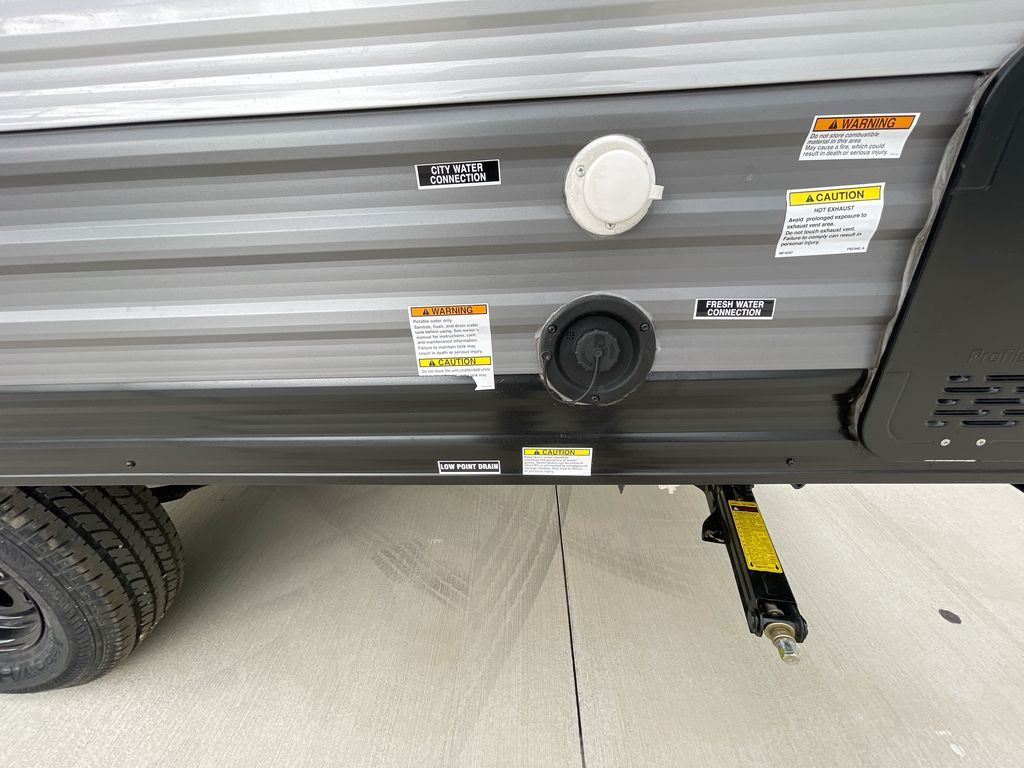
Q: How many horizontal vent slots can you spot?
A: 10